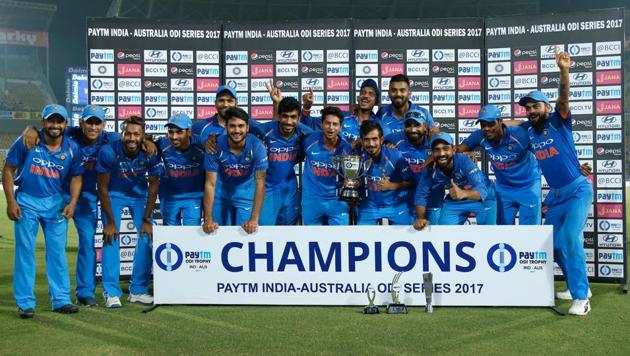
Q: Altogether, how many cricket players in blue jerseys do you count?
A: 15